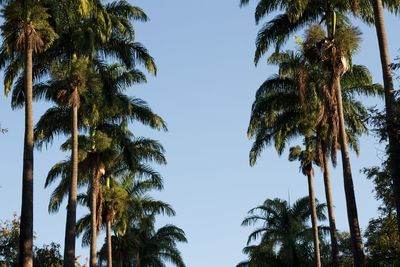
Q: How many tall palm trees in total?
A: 8